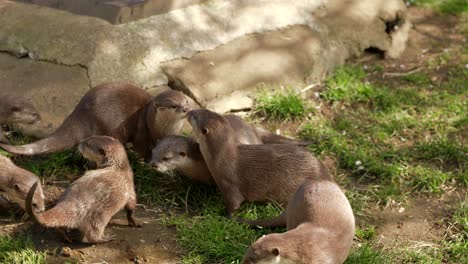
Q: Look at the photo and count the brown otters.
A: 7